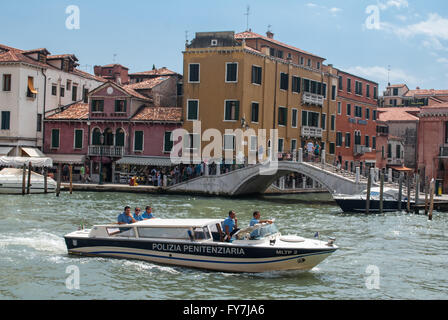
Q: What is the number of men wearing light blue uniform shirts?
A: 5